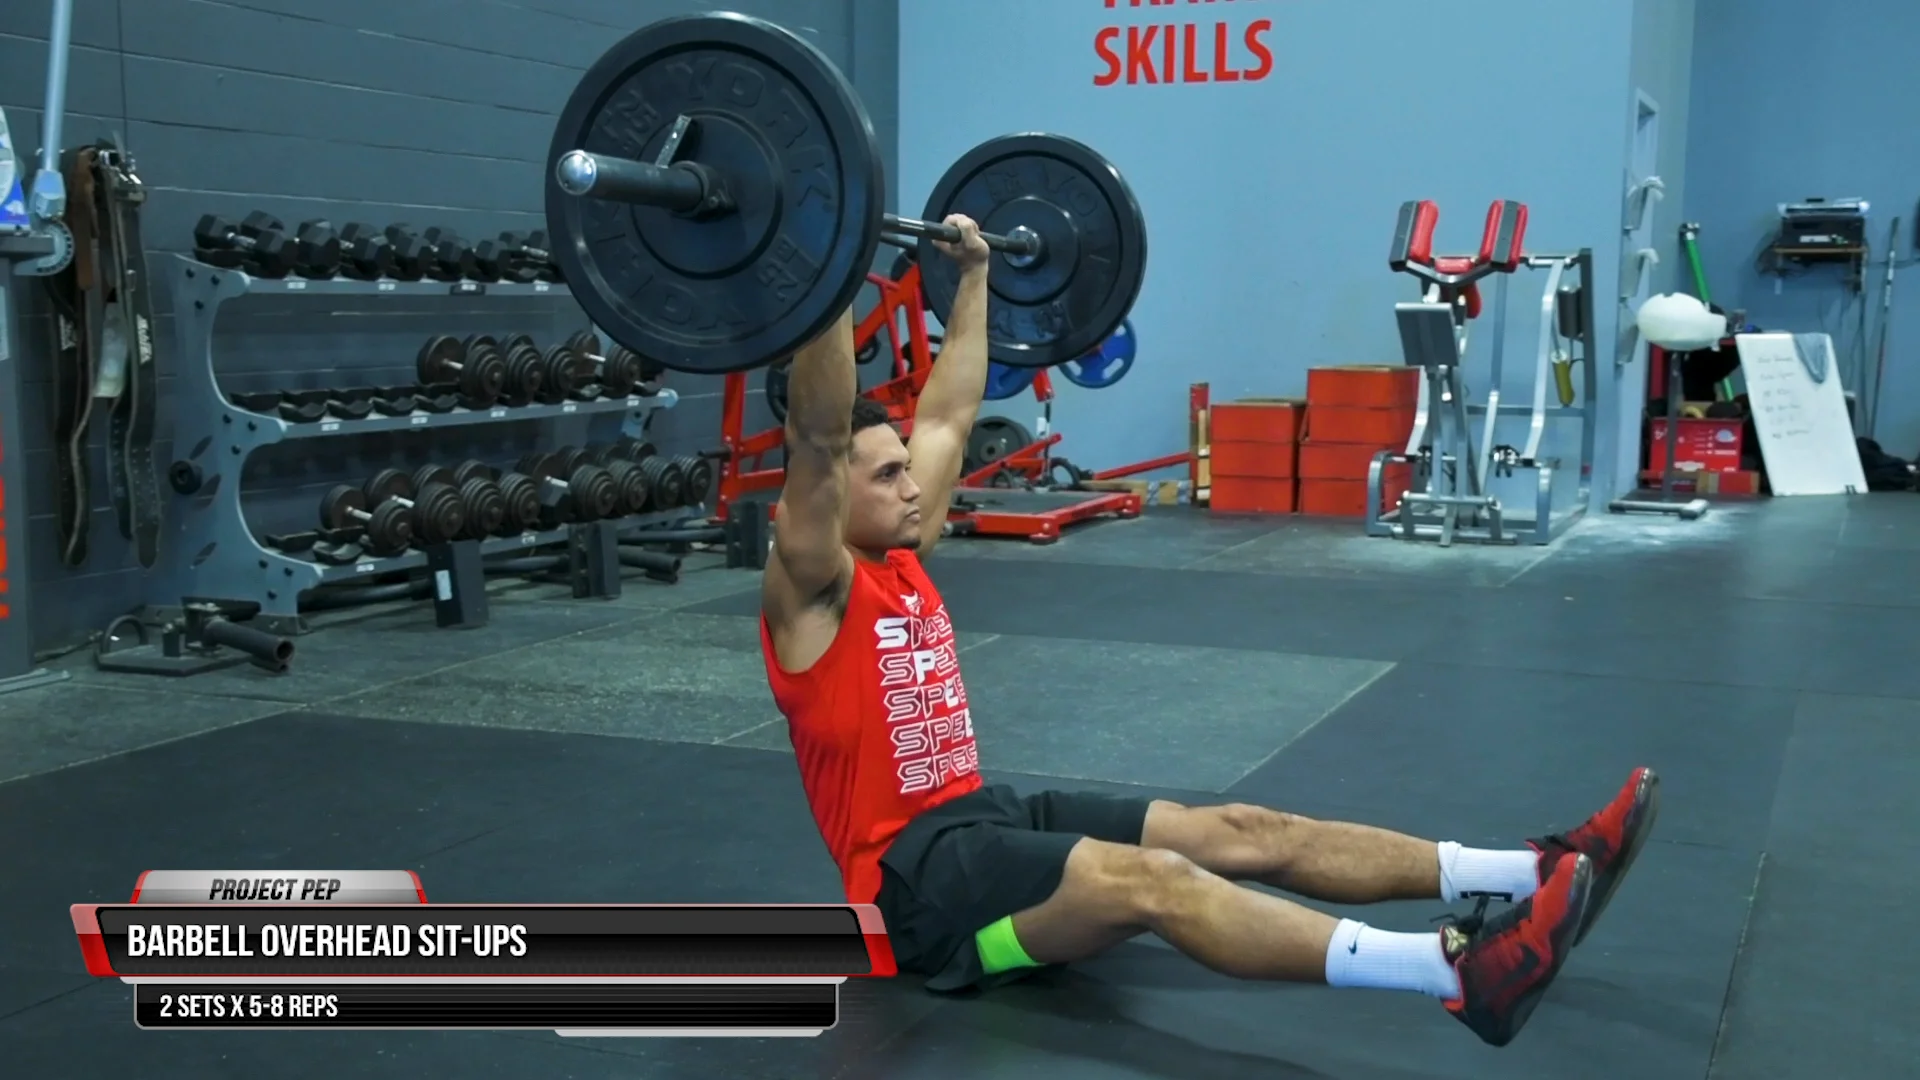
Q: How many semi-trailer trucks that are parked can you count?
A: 0